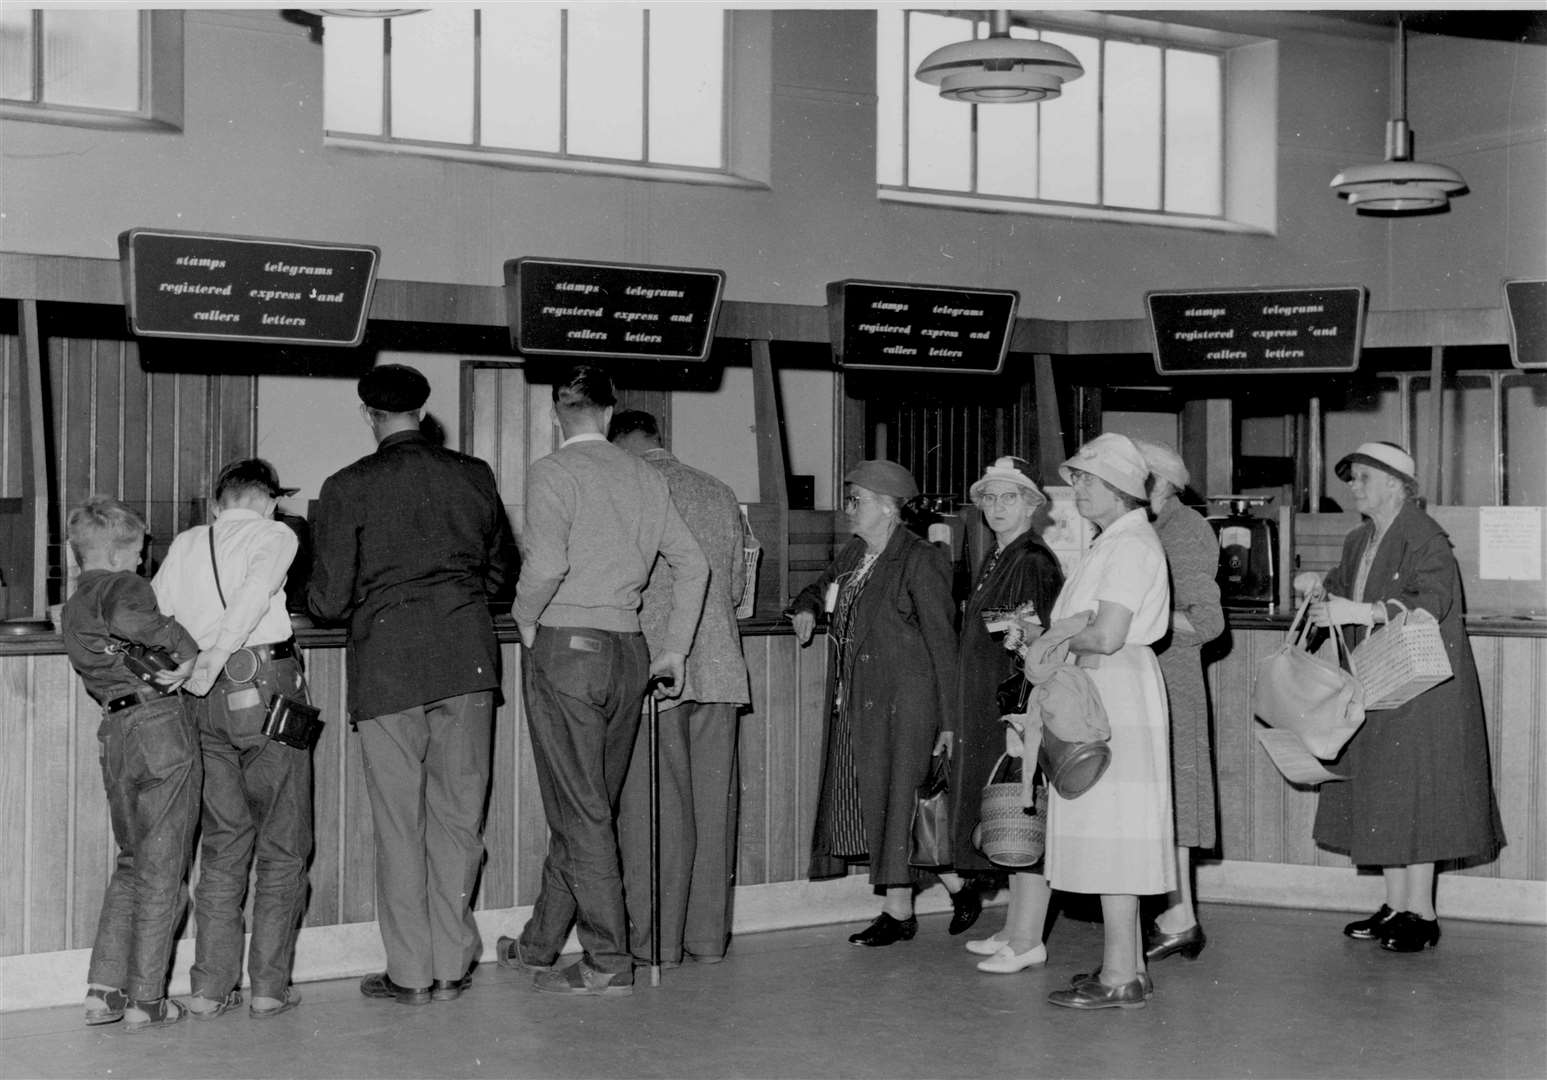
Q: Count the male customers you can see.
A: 5